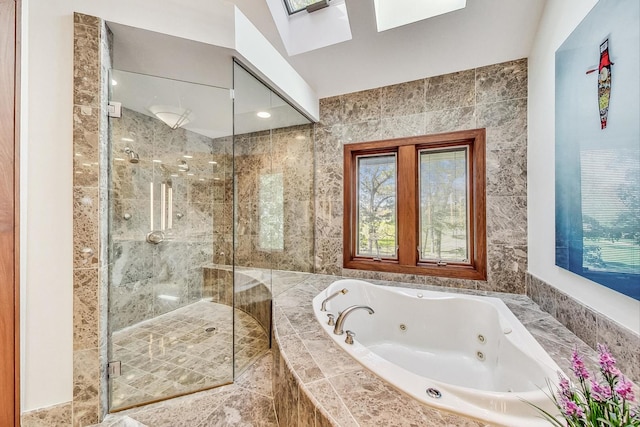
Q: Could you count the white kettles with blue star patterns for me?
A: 0